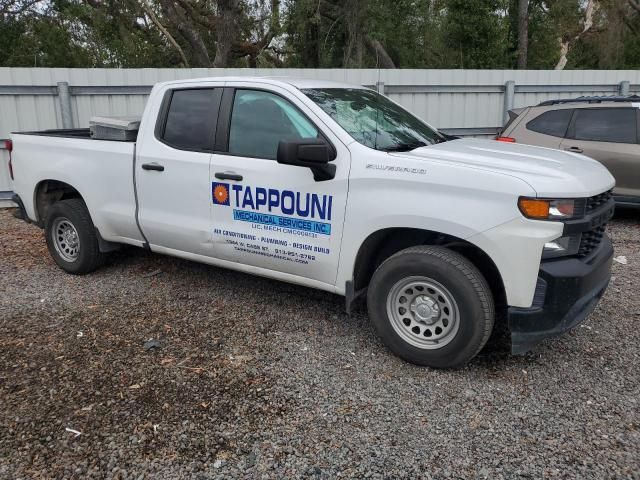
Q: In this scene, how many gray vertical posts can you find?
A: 4